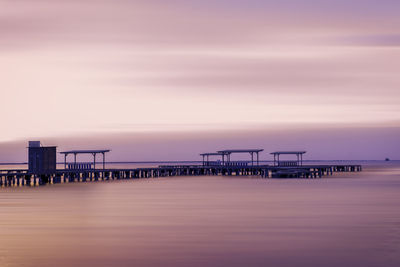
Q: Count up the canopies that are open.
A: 4